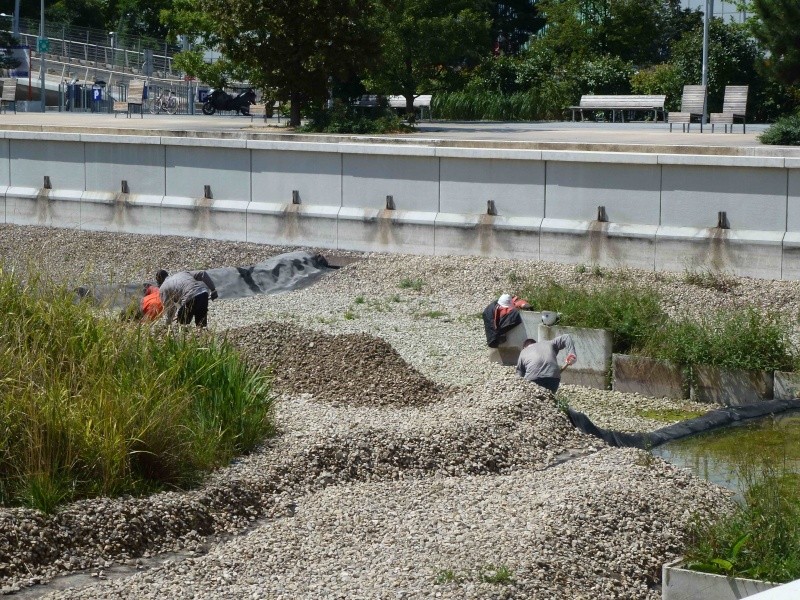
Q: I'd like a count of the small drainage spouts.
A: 8